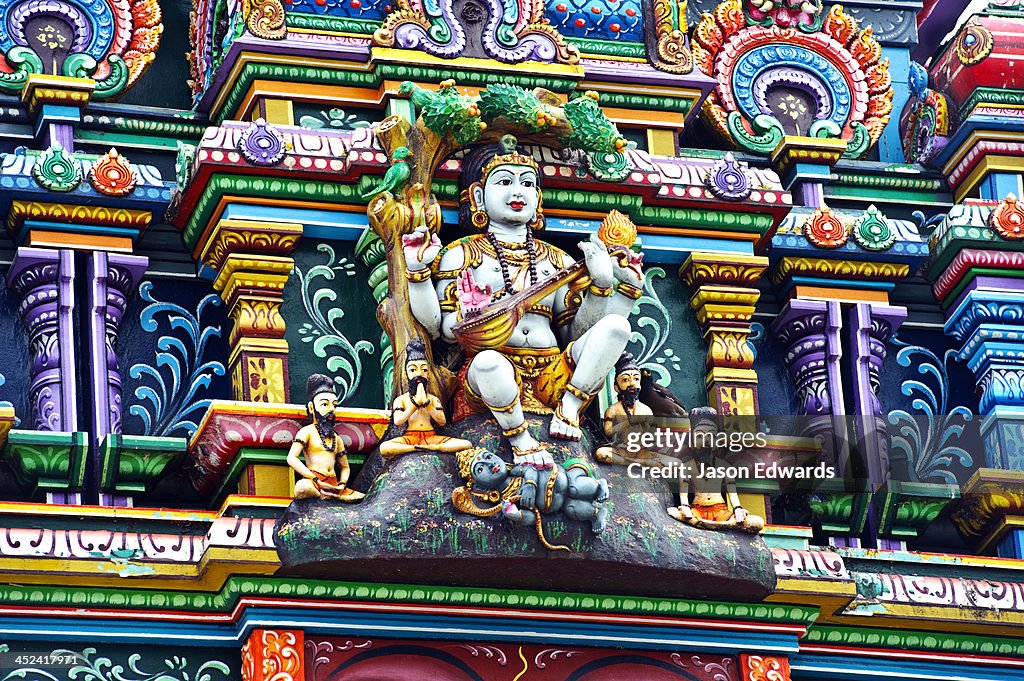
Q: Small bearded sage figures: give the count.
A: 4